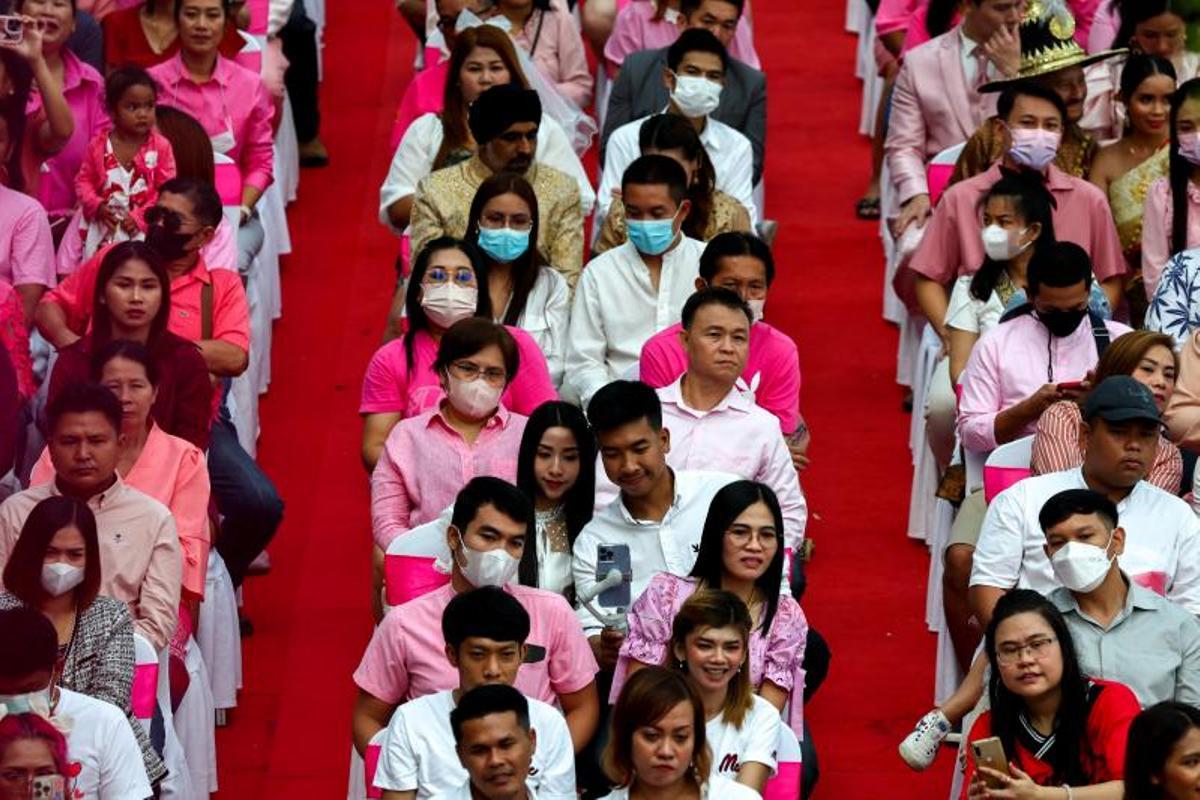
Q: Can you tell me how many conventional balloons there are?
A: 0